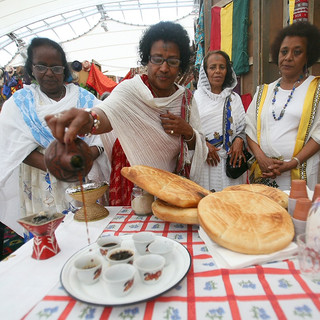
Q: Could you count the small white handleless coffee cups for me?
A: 7